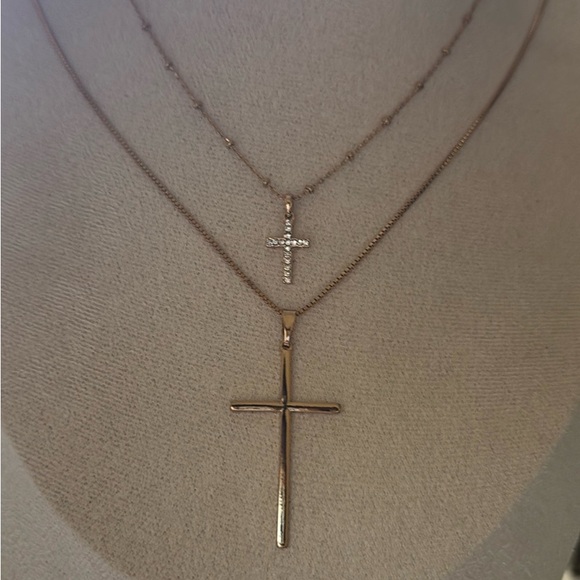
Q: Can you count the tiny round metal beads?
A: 11